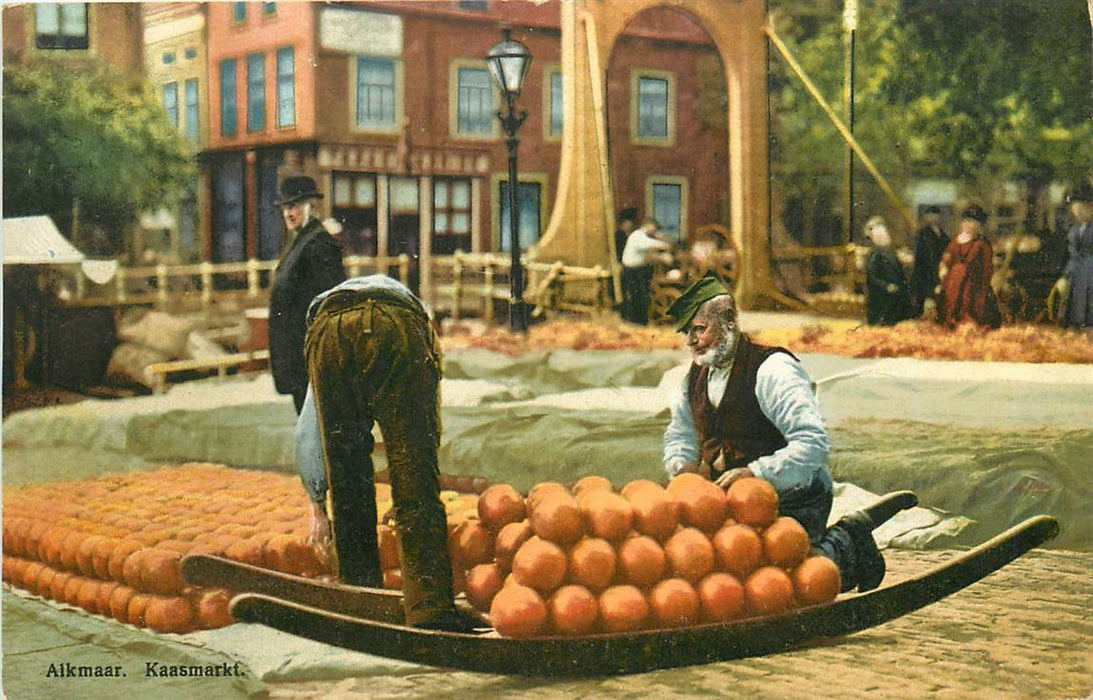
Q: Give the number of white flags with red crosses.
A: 0